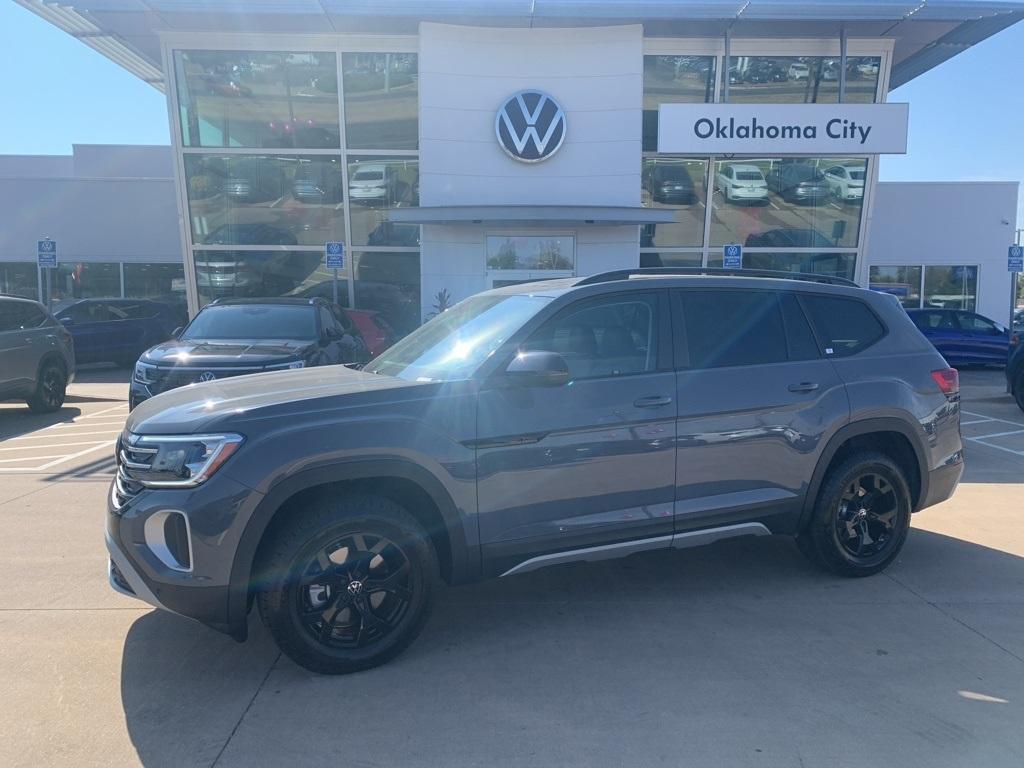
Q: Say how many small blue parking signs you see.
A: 4